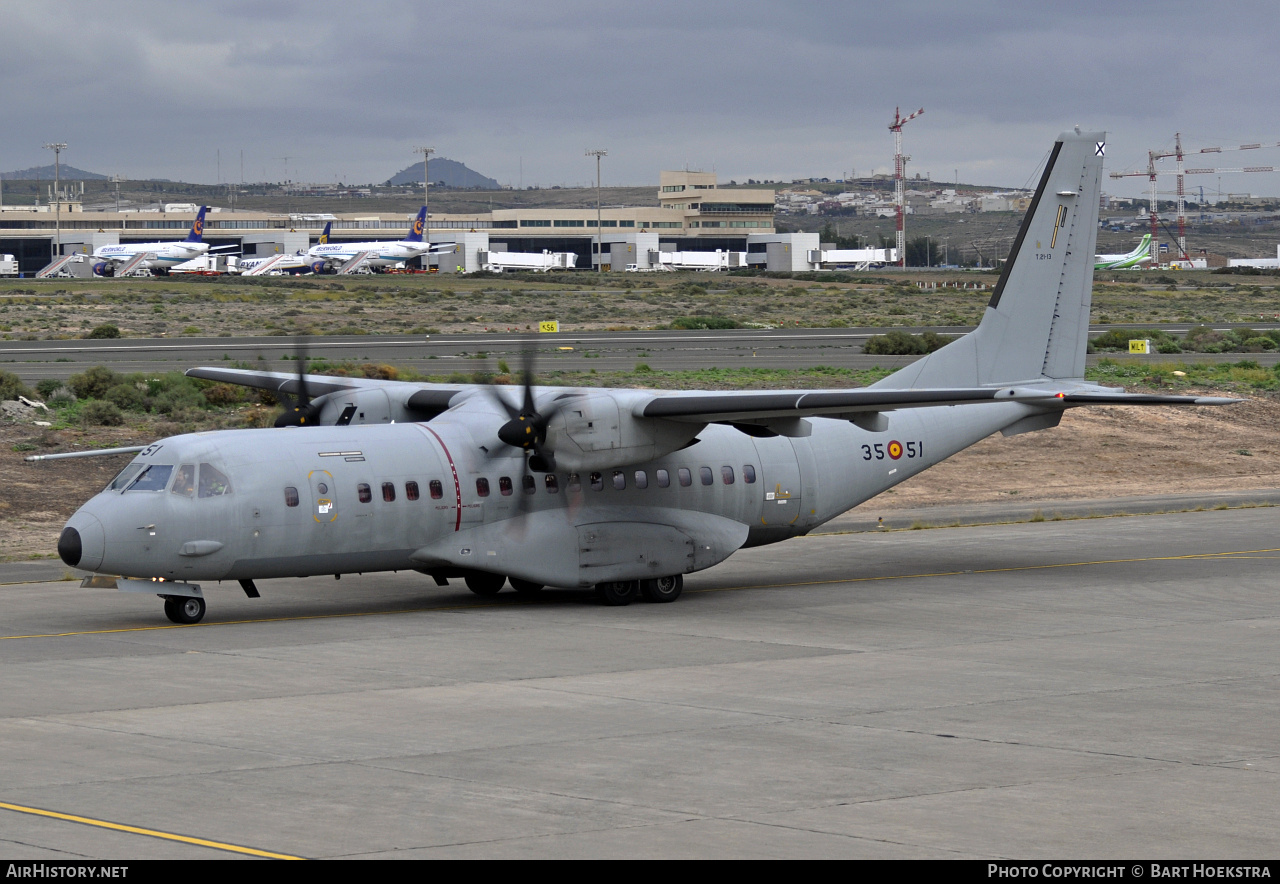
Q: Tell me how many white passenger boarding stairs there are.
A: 4